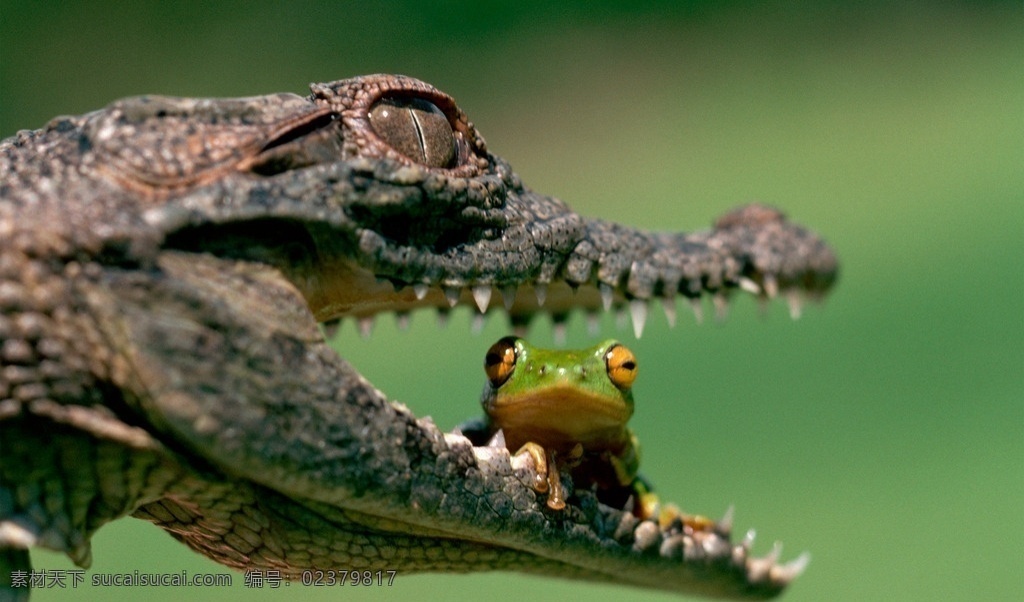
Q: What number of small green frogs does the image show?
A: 1